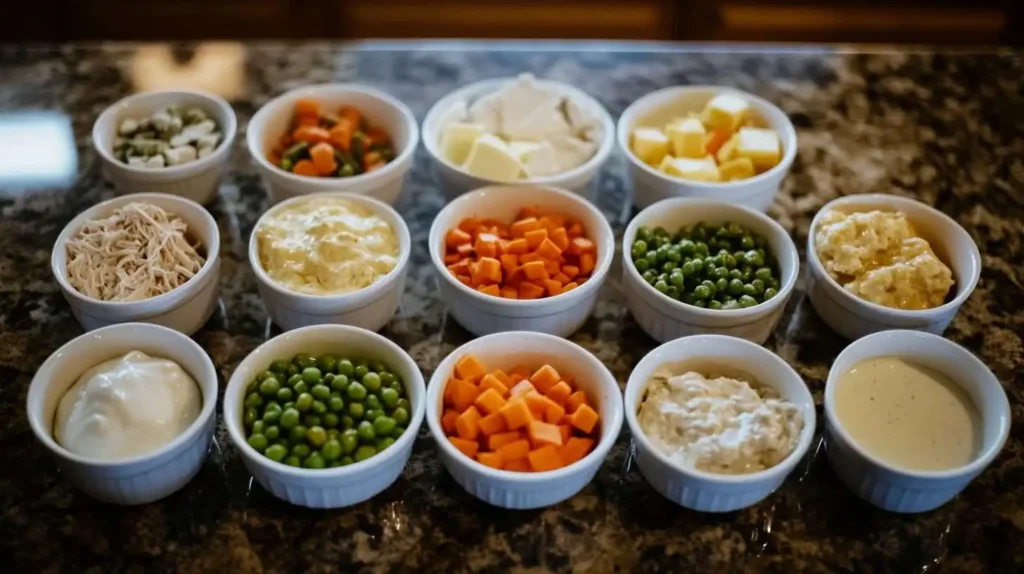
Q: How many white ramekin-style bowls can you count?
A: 14